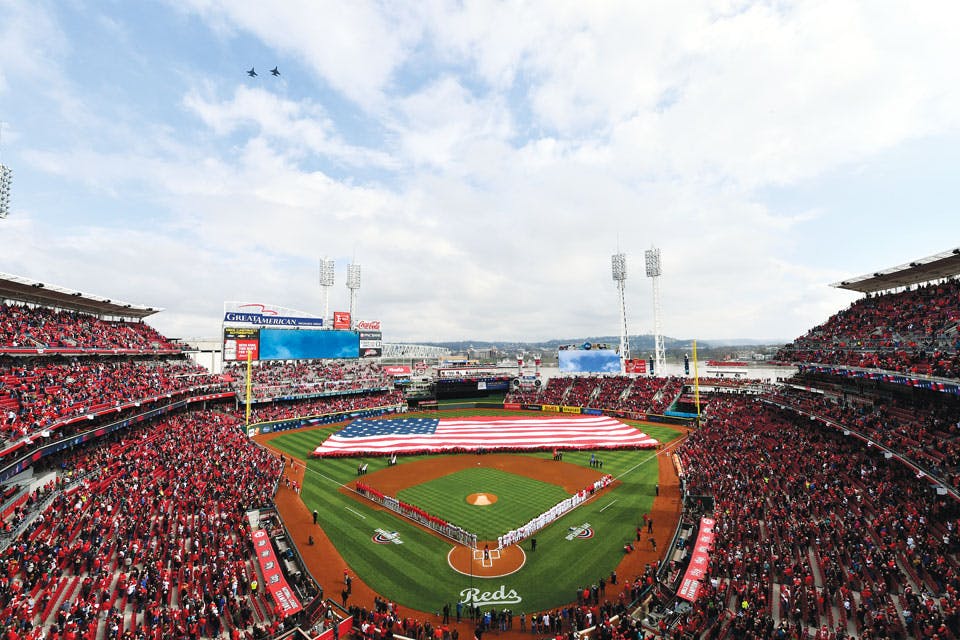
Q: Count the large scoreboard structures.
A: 2